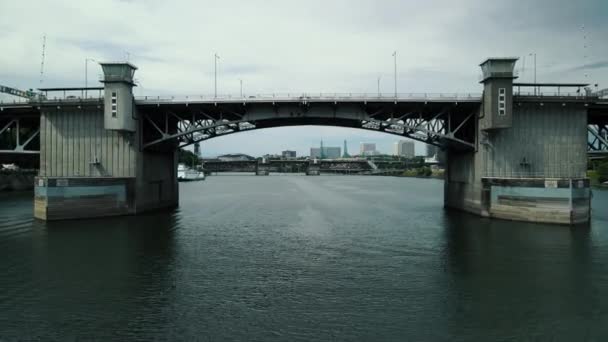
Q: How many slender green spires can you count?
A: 2